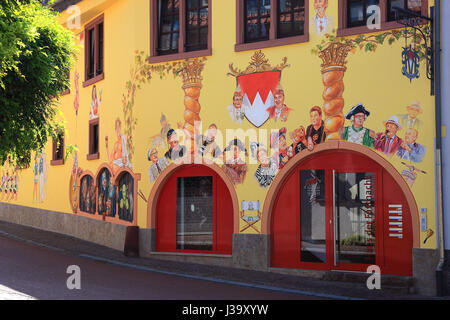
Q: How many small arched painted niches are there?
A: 3